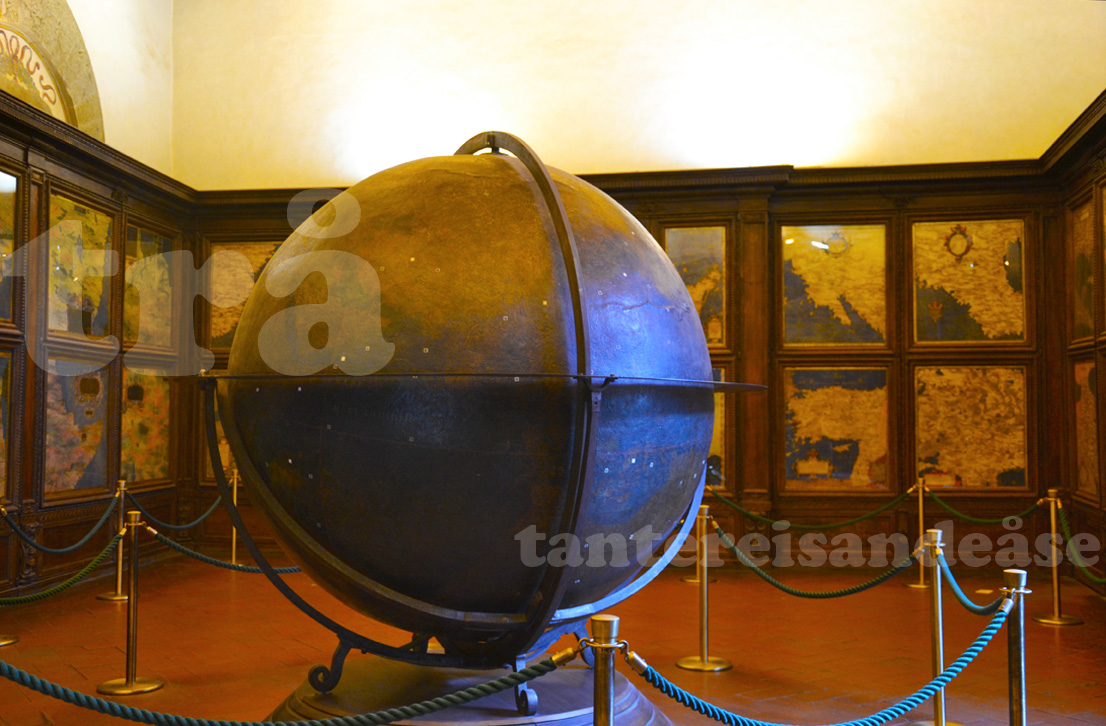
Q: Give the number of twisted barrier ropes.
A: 11